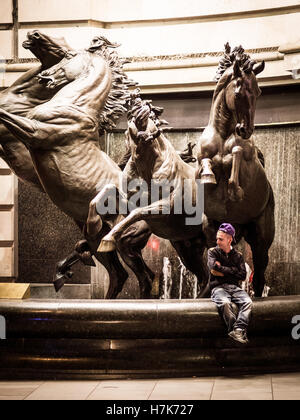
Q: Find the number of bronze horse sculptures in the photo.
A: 4